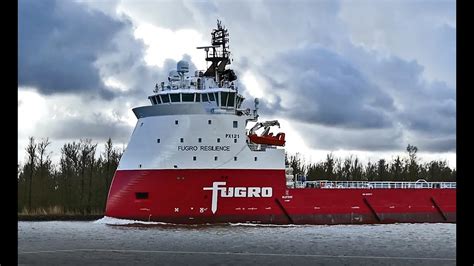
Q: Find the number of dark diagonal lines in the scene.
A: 3